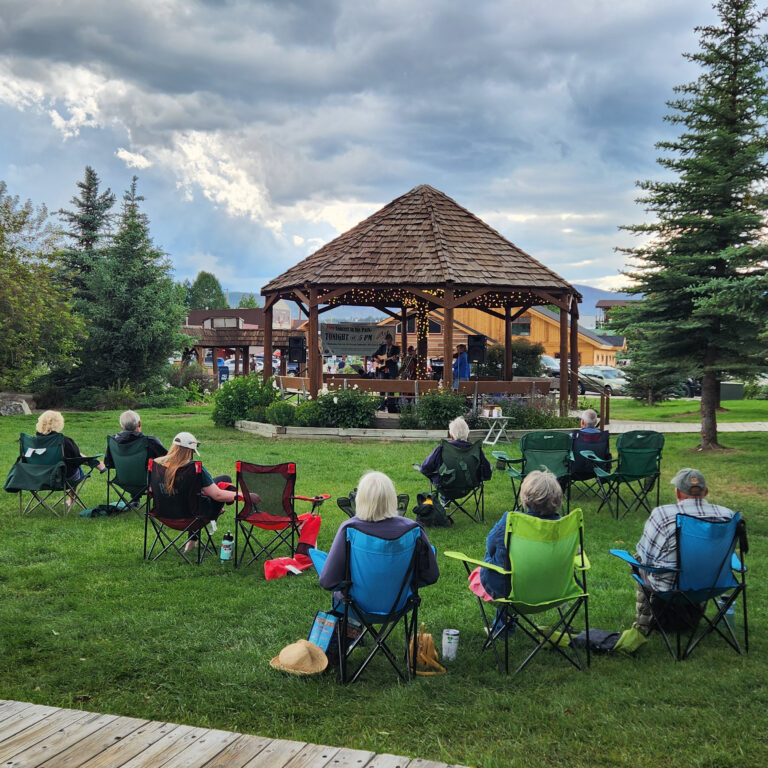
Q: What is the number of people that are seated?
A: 8